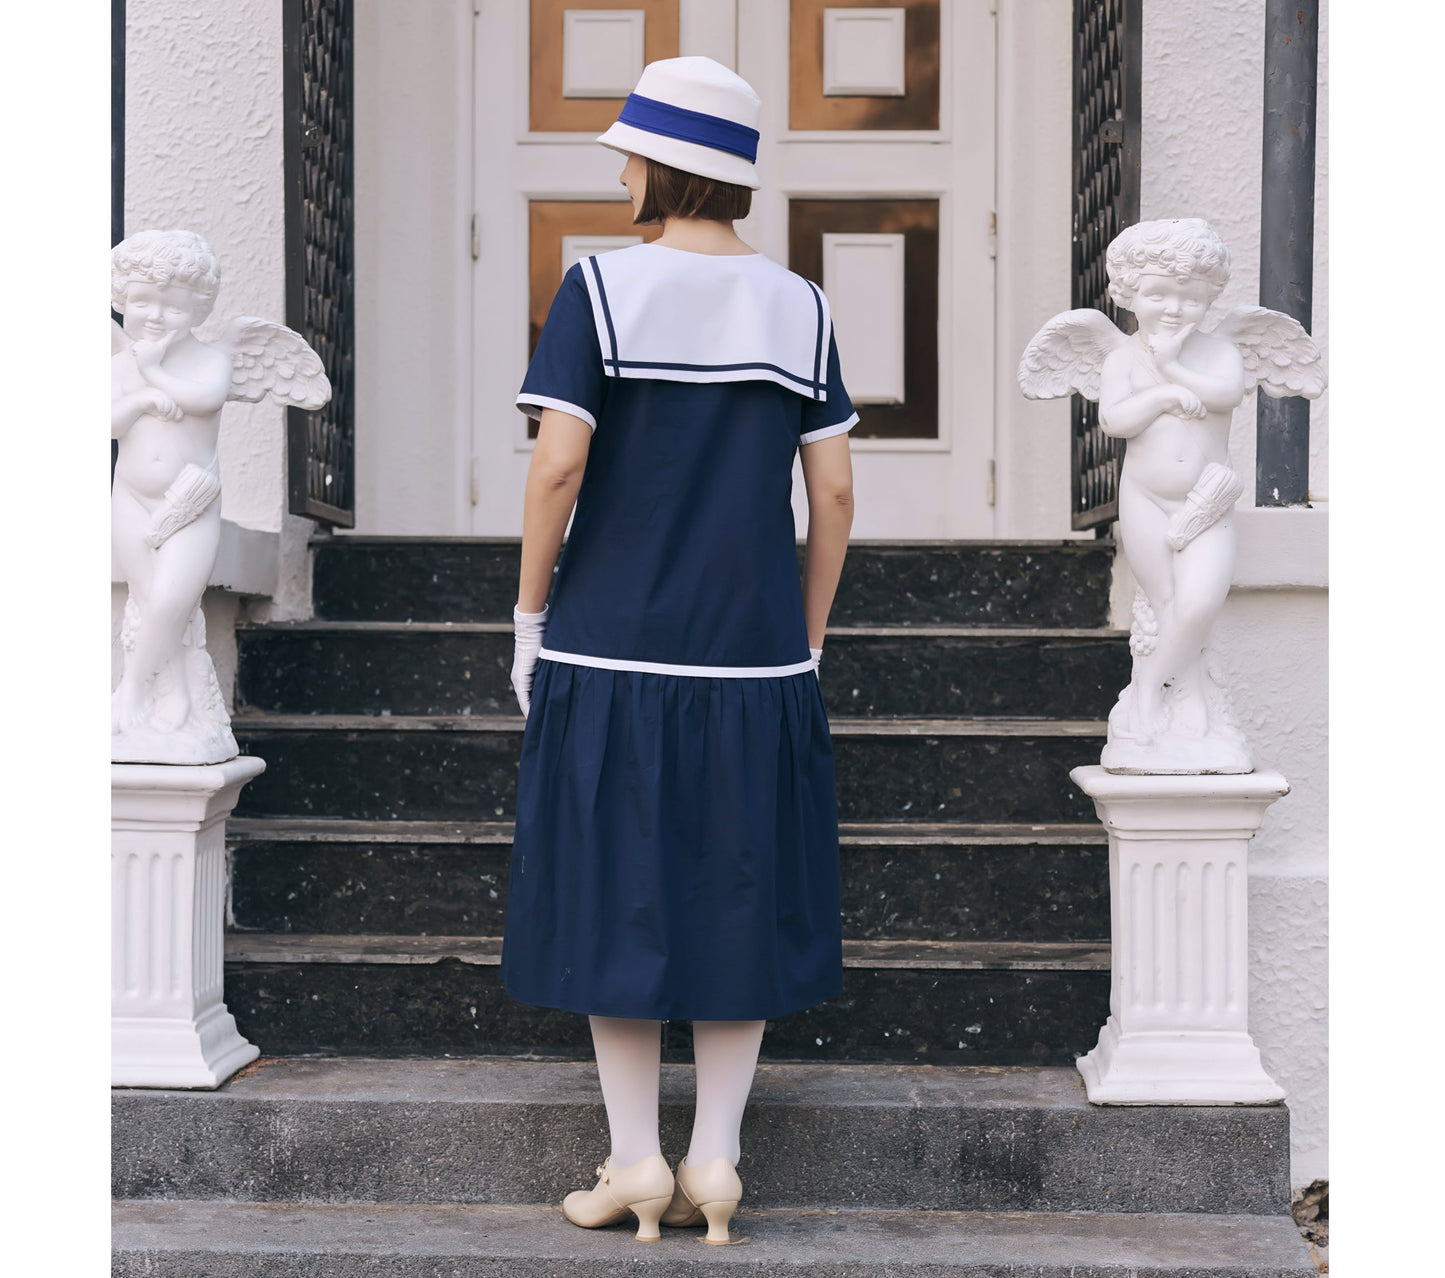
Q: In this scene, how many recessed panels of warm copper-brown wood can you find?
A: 4